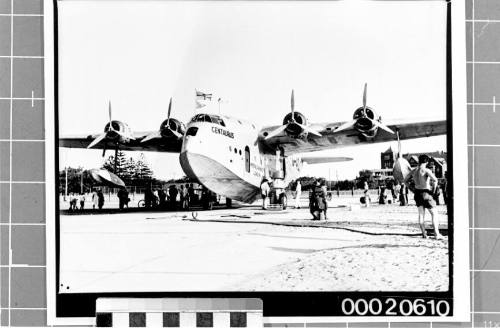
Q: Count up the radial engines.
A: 4